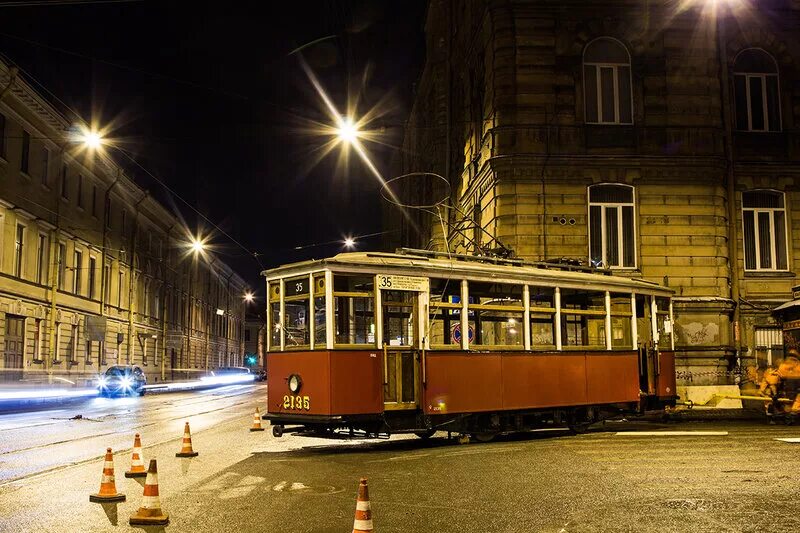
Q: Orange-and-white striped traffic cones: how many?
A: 6